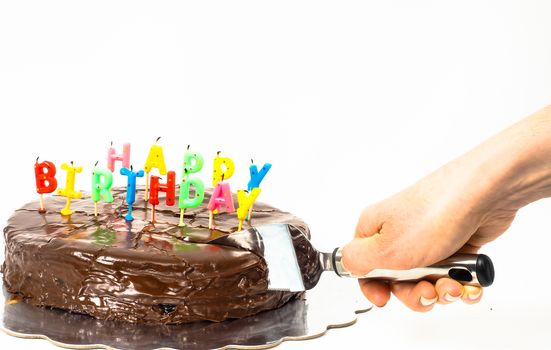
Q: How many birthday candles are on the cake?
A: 13